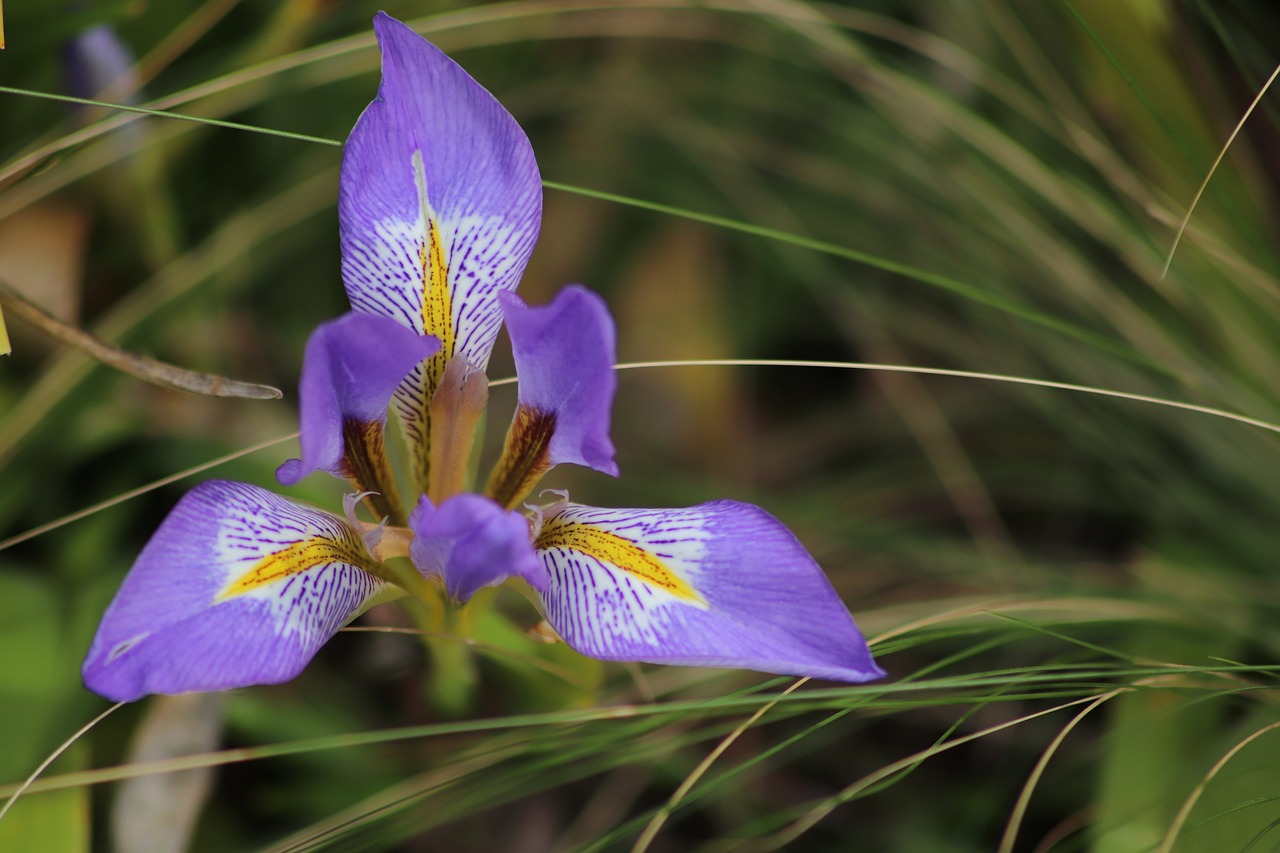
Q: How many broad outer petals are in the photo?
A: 3